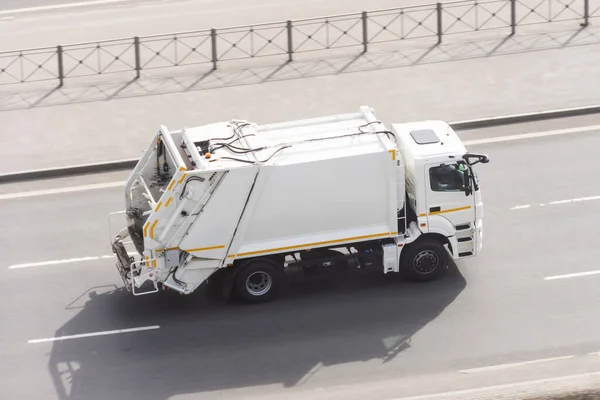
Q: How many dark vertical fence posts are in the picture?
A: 8